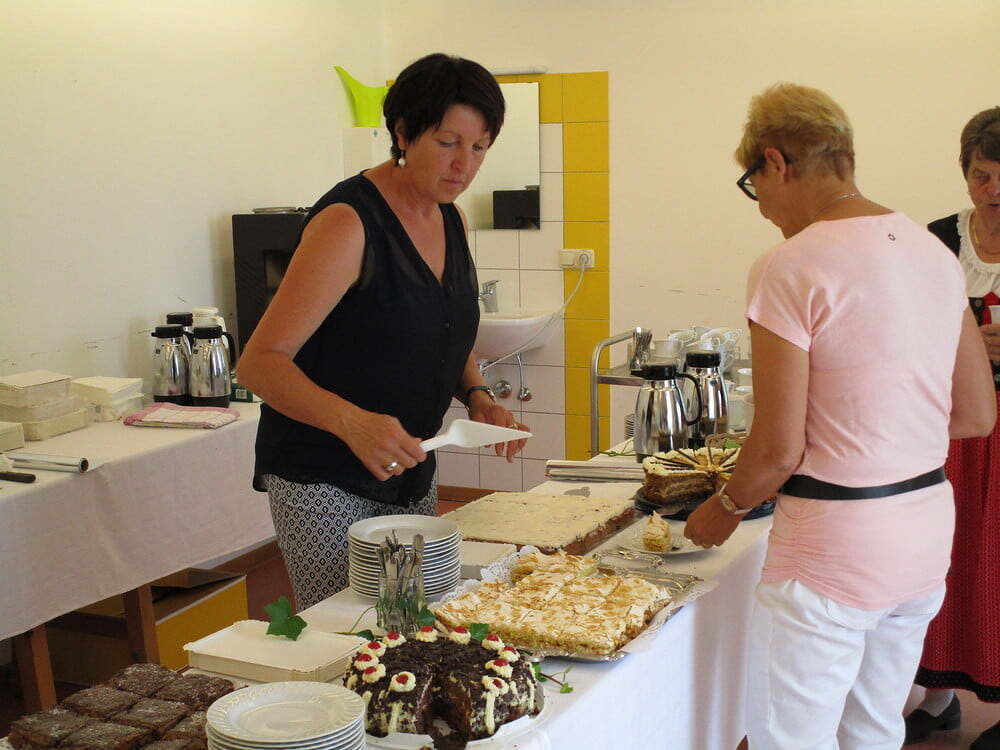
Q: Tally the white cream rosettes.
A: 11